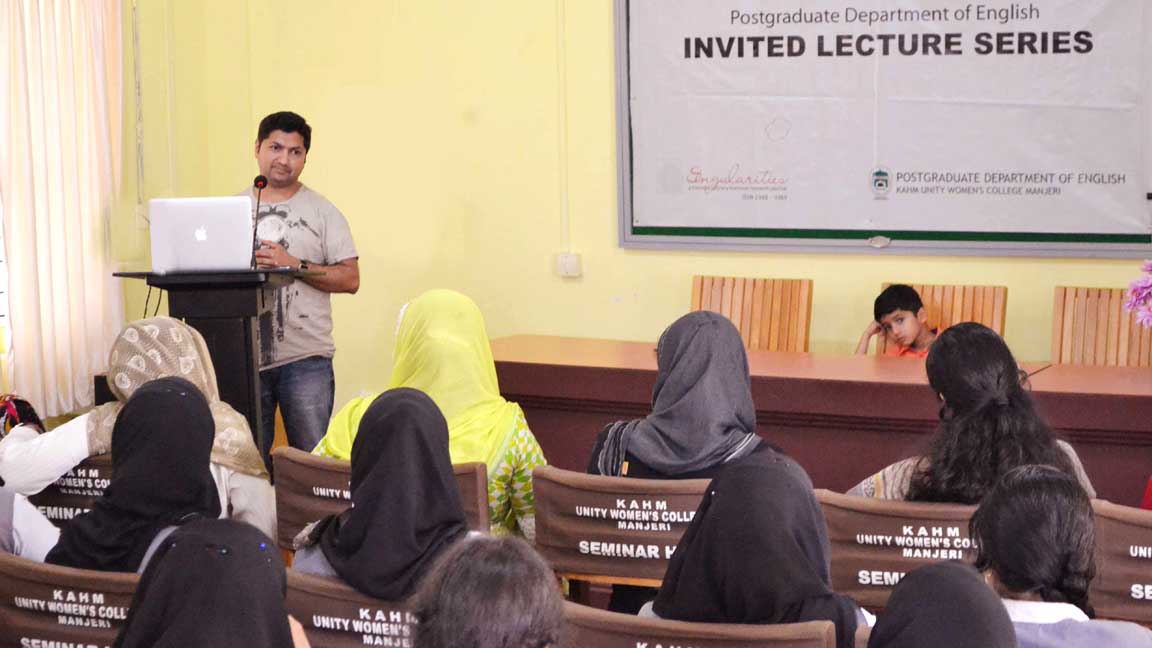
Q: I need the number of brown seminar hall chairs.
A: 8